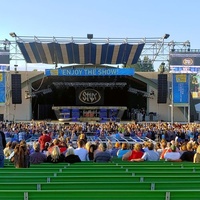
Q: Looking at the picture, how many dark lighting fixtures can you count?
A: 3